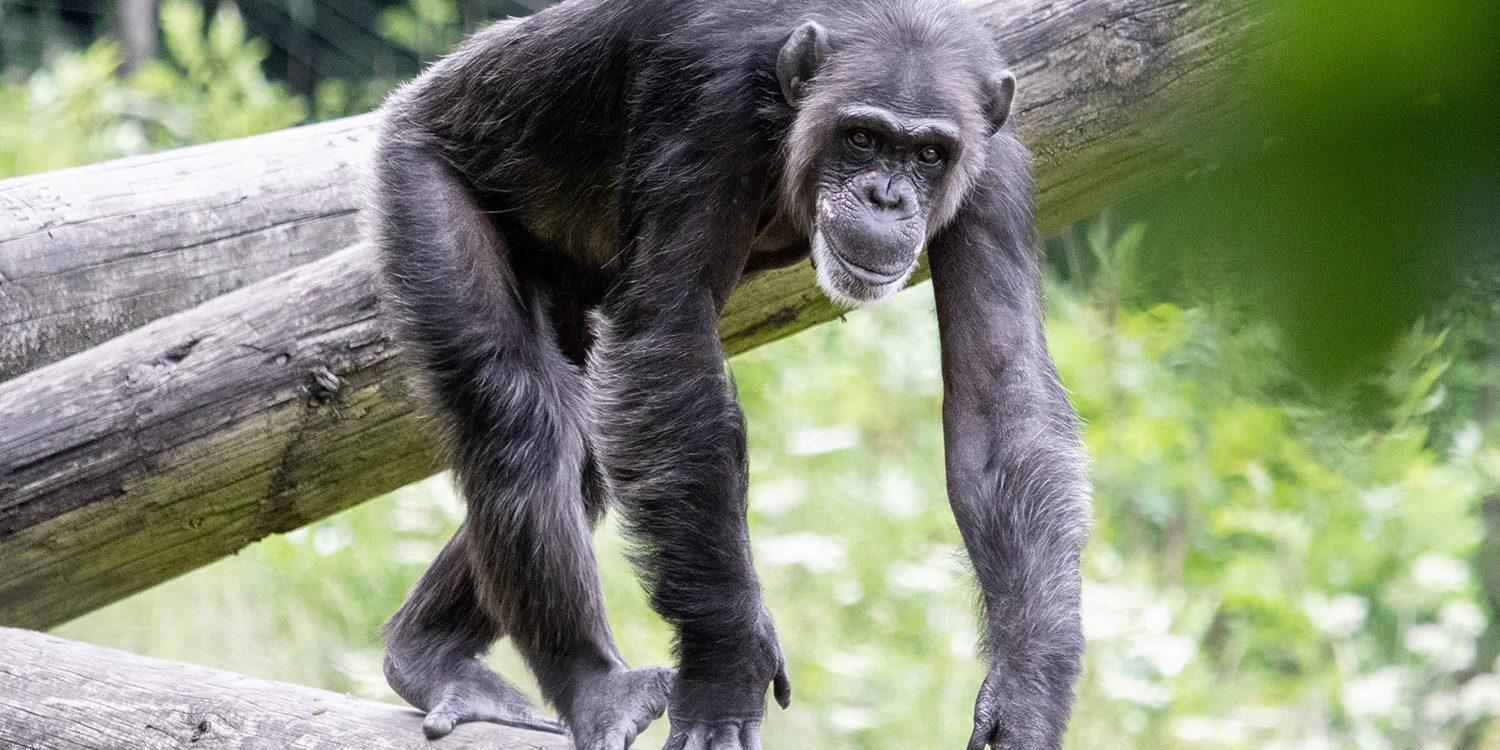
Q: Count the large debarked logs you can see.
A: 3